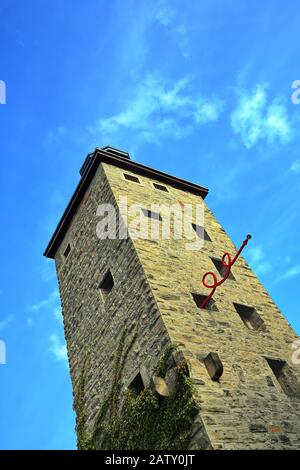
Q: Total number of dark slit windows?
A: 11